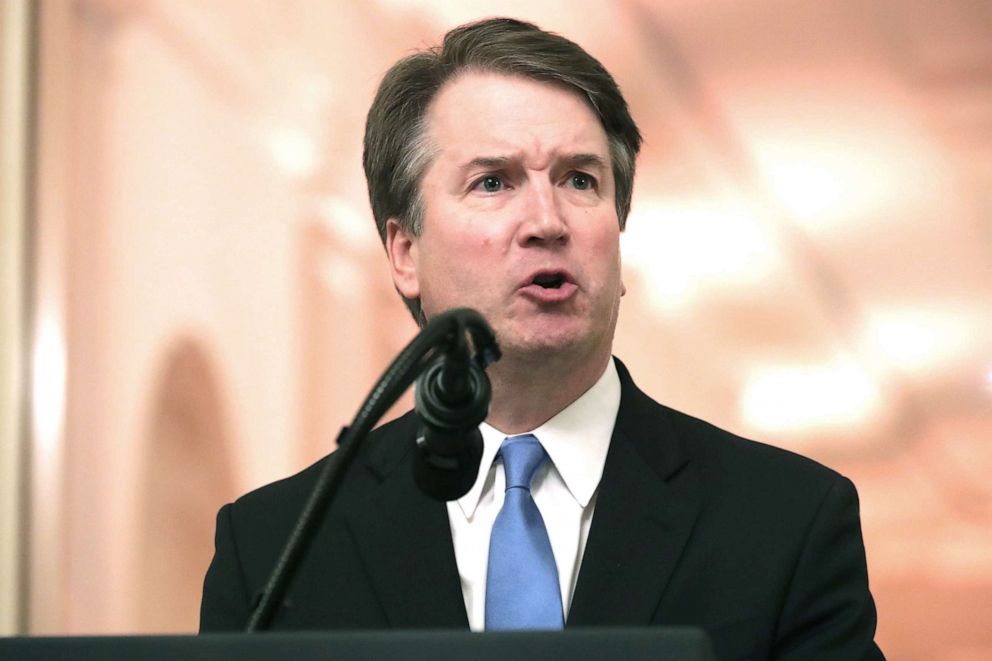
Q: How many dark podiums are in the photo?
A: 1